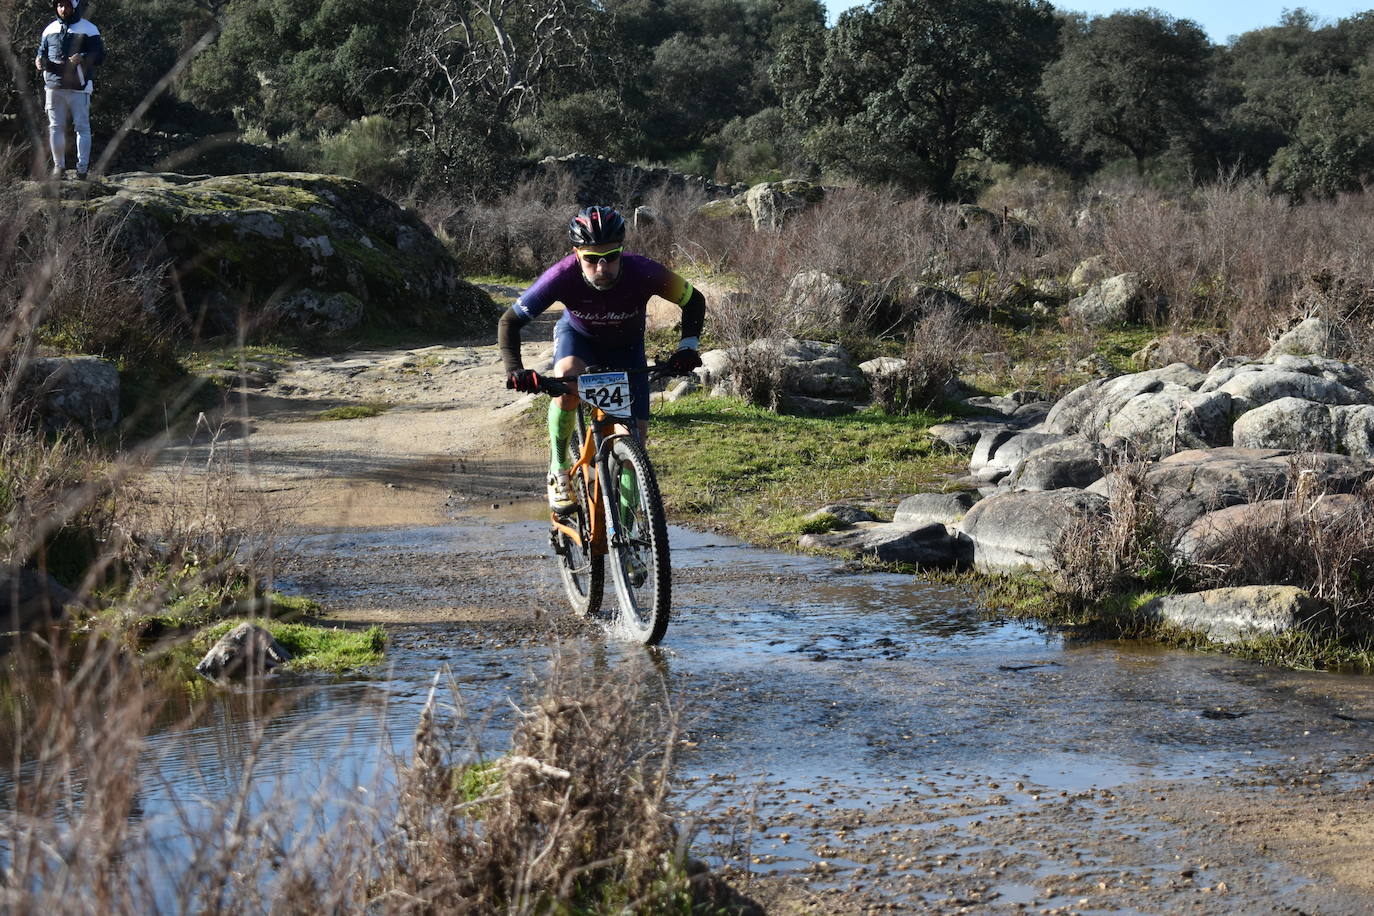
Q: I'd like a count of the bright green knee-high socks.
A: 2